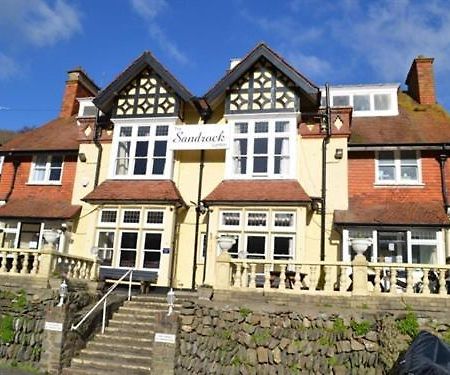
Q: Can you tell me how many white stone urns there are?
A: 3